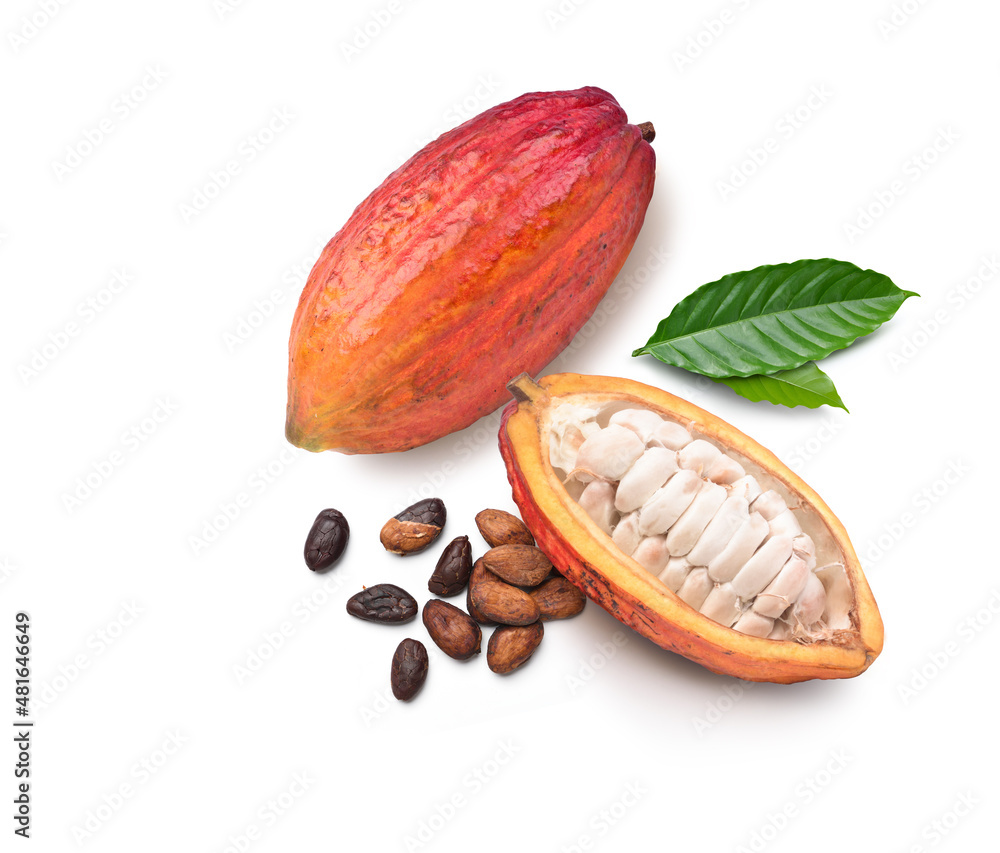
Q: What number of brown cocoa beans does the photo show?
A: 12